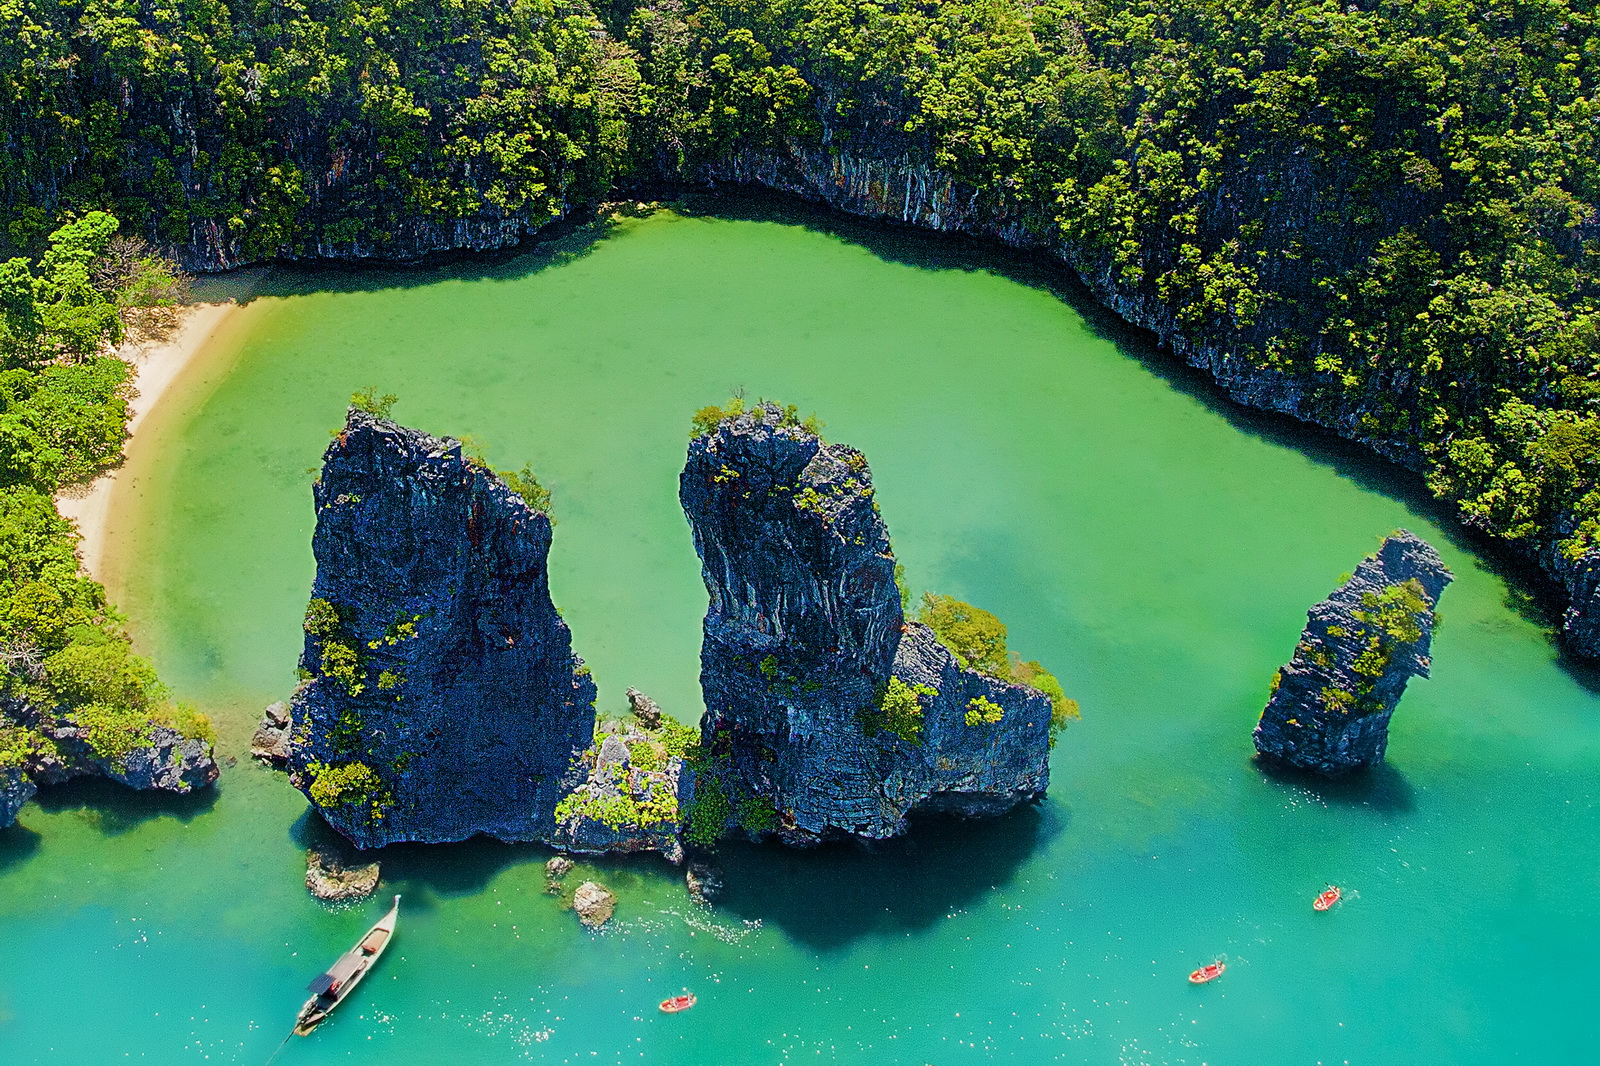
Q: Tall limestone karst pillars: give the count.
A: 3